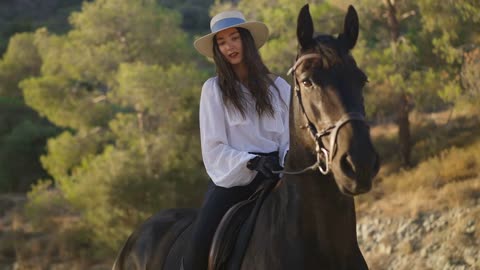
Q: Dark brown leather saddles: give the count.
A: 1